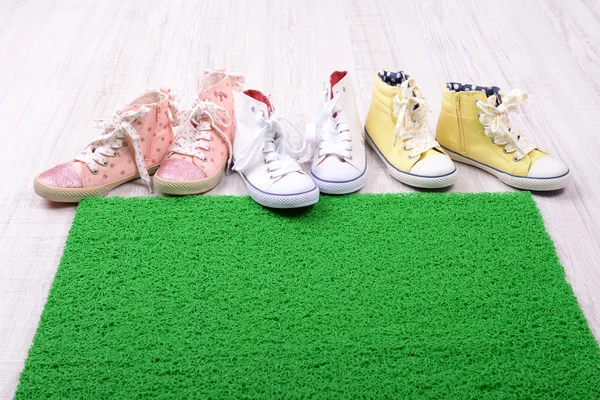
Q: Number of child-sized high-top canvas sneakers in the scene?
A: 6